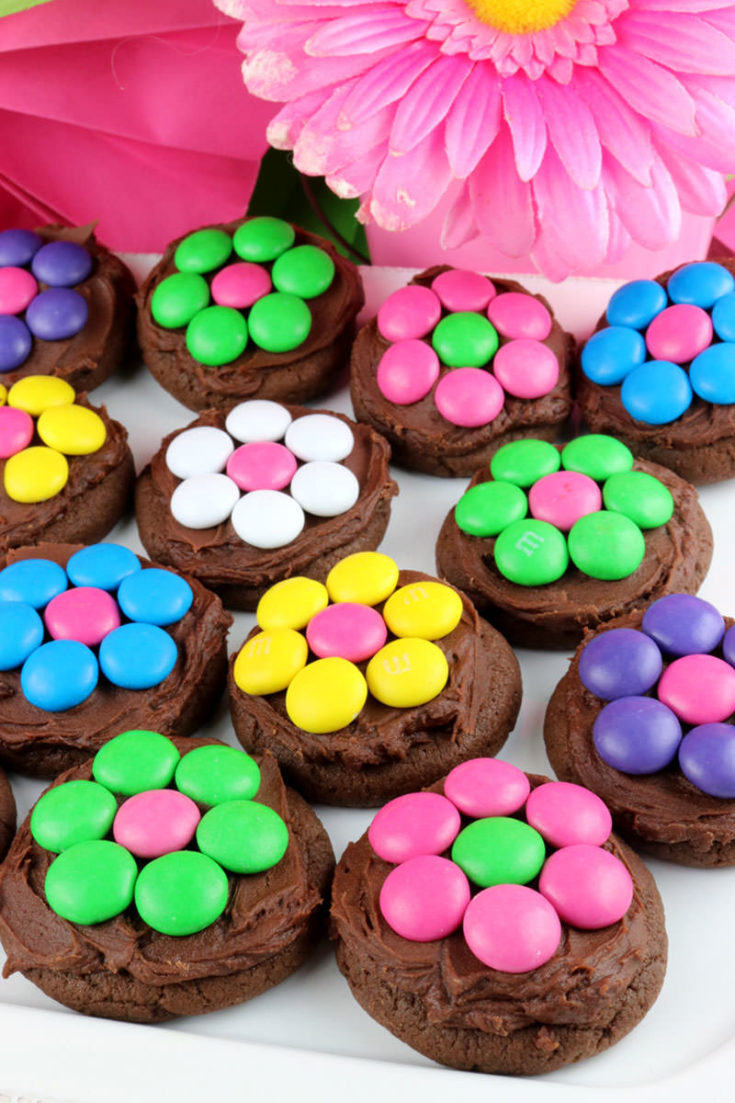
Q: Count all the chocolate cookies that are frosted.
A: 12